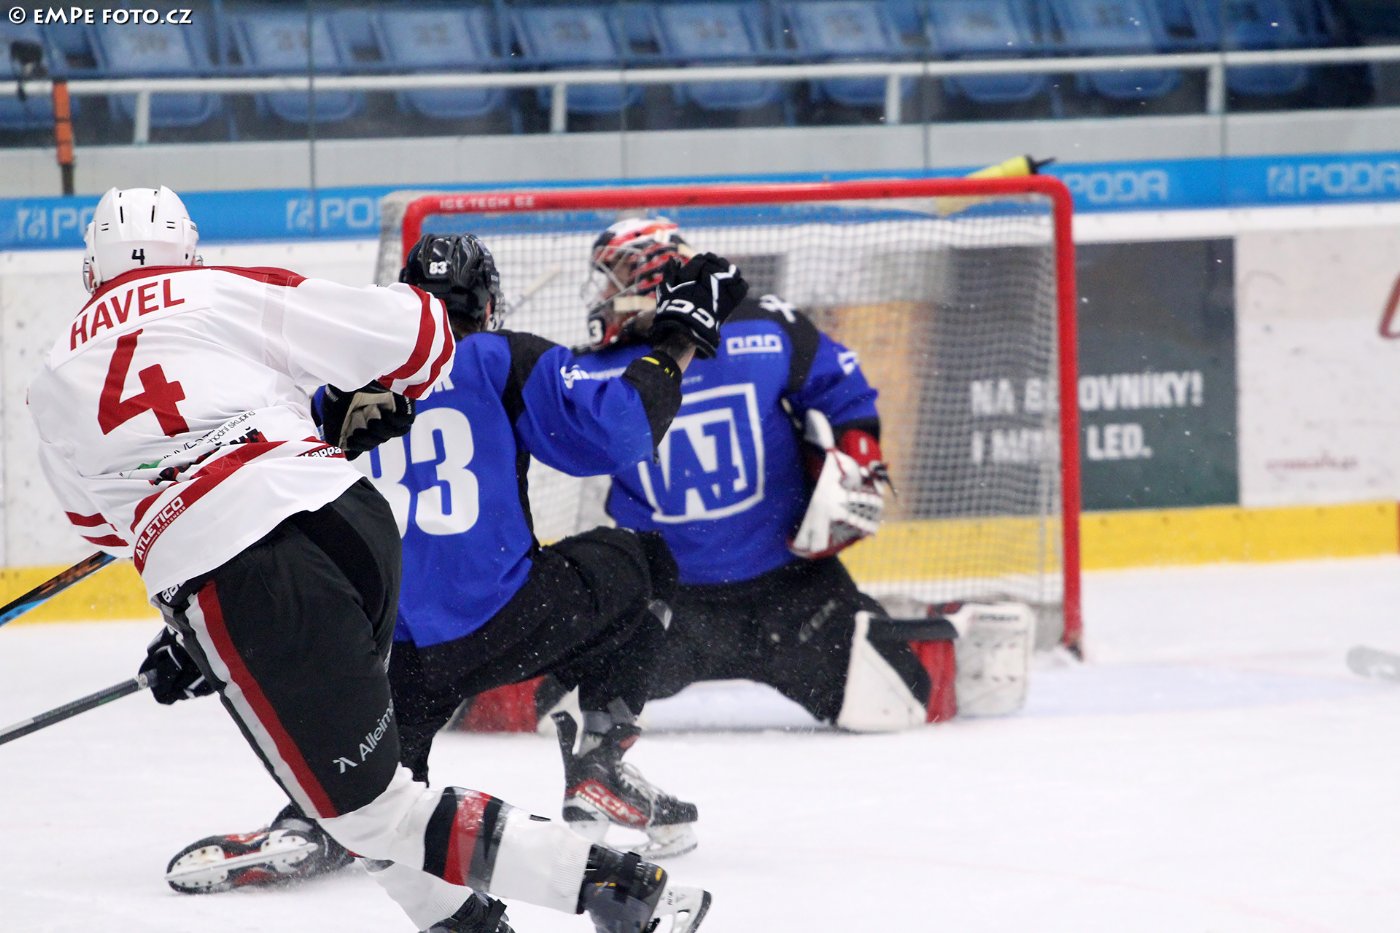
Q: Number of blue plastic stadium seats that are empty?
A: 10